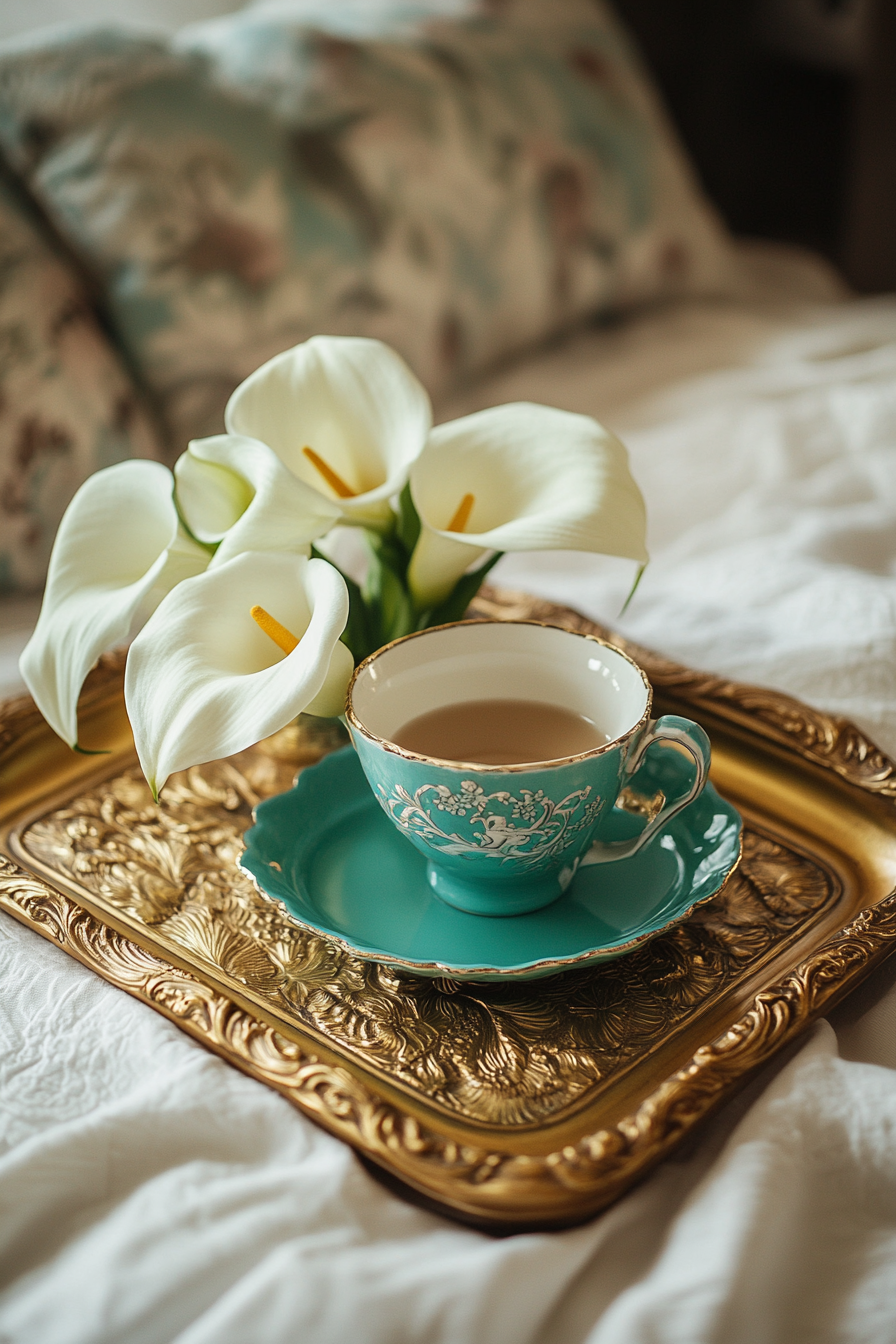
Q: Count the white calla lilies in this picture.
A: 5